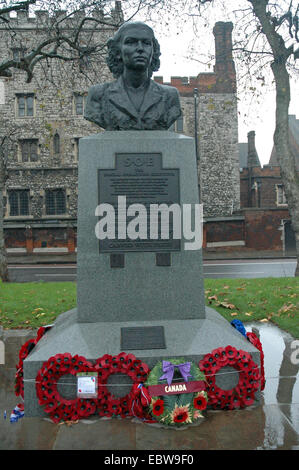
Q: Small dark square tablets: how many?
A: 2